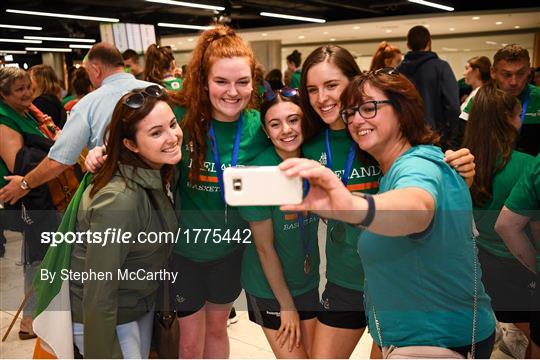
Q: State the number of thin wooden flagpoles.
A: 1